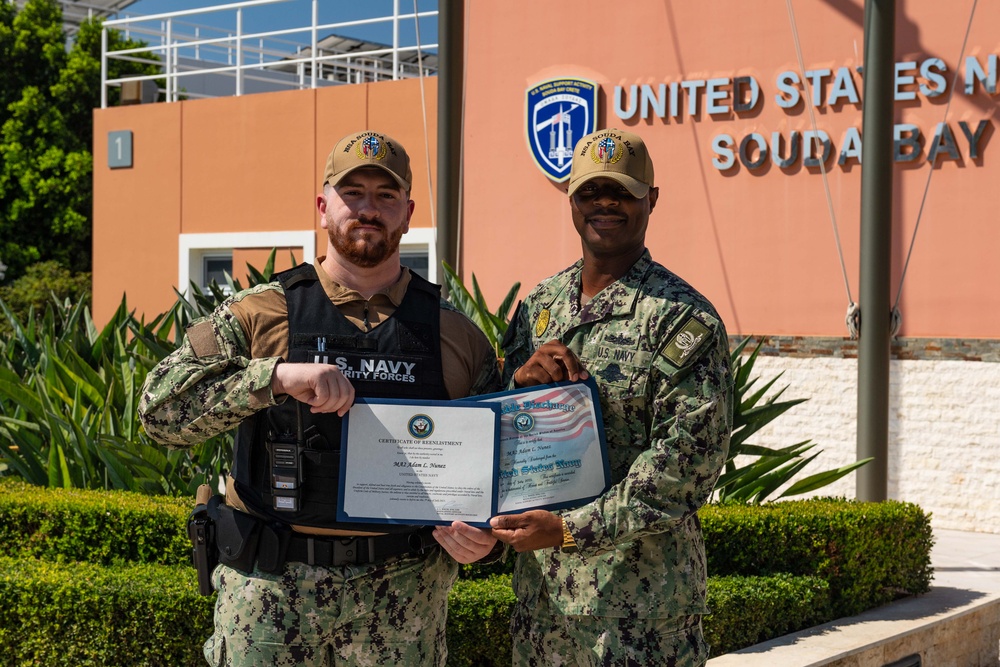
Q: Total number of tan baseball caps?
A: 2